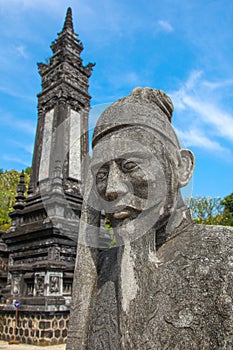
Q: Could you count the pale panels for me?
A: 2